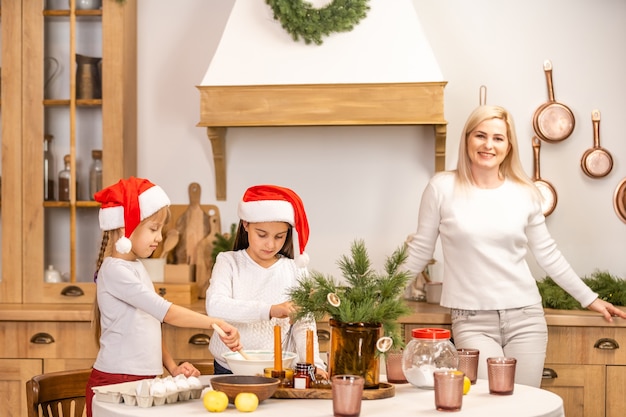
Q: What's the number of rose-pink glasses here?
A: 5